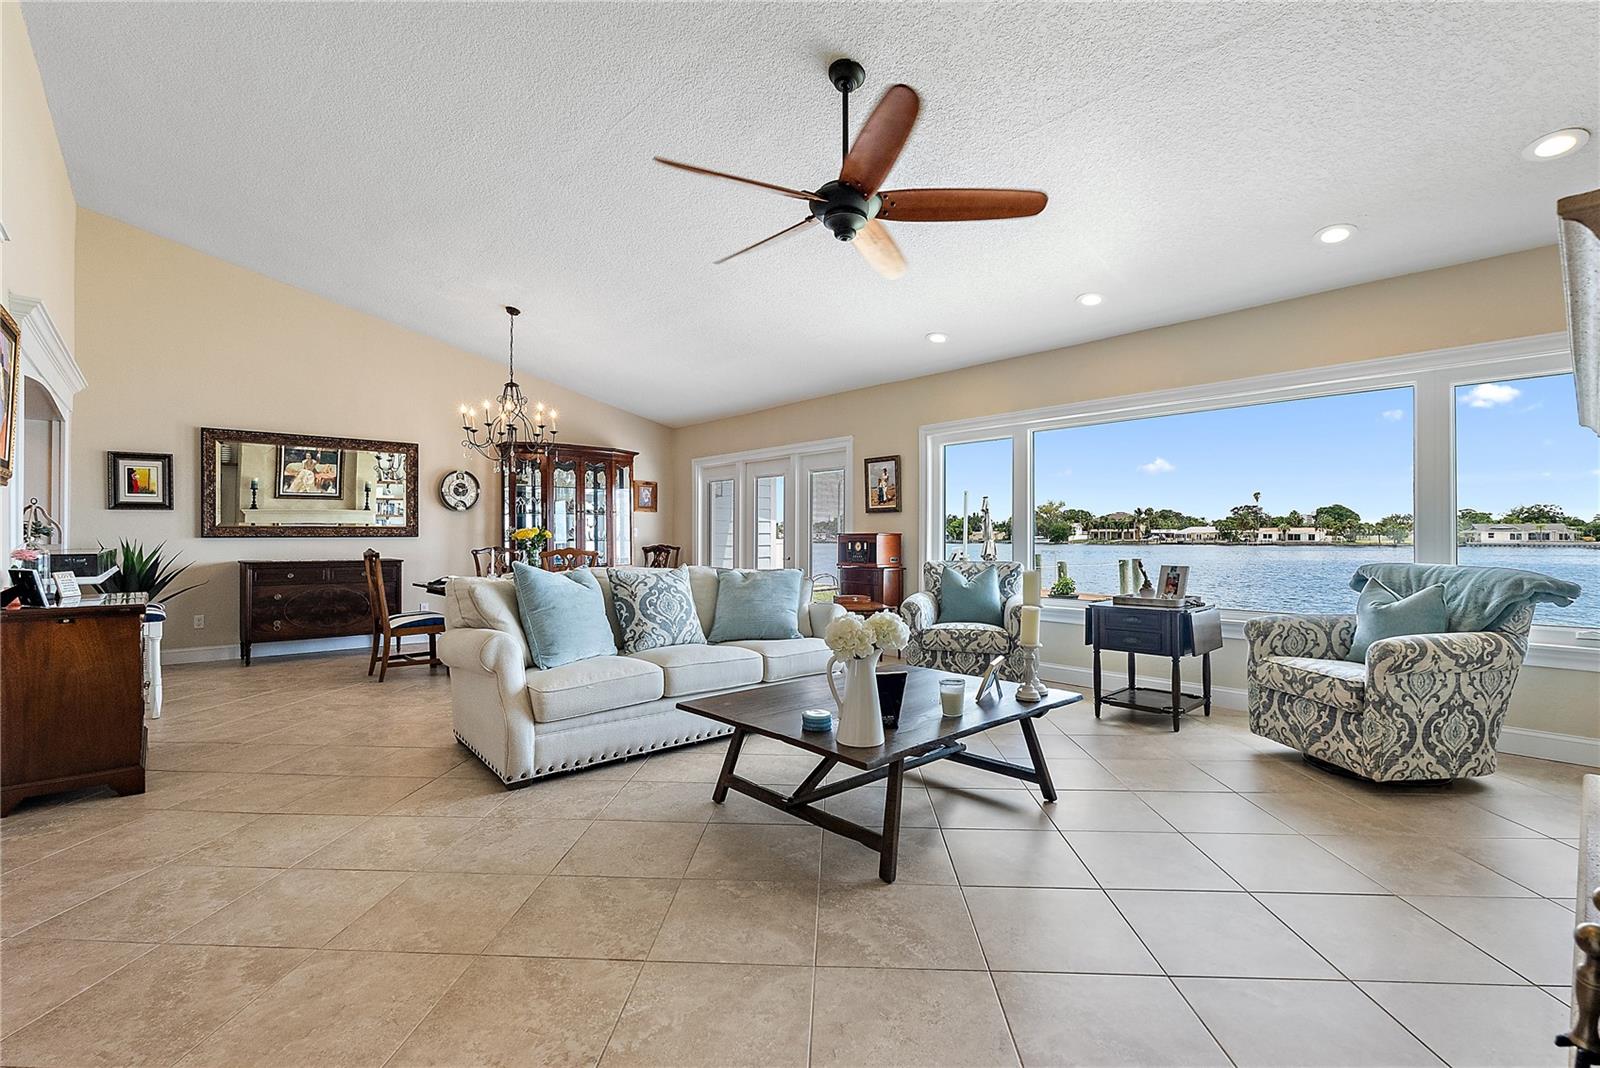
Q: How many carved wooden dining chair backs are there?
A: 4